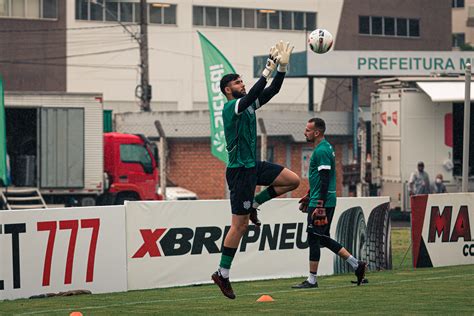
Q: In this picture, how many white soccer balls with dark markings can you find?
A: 1